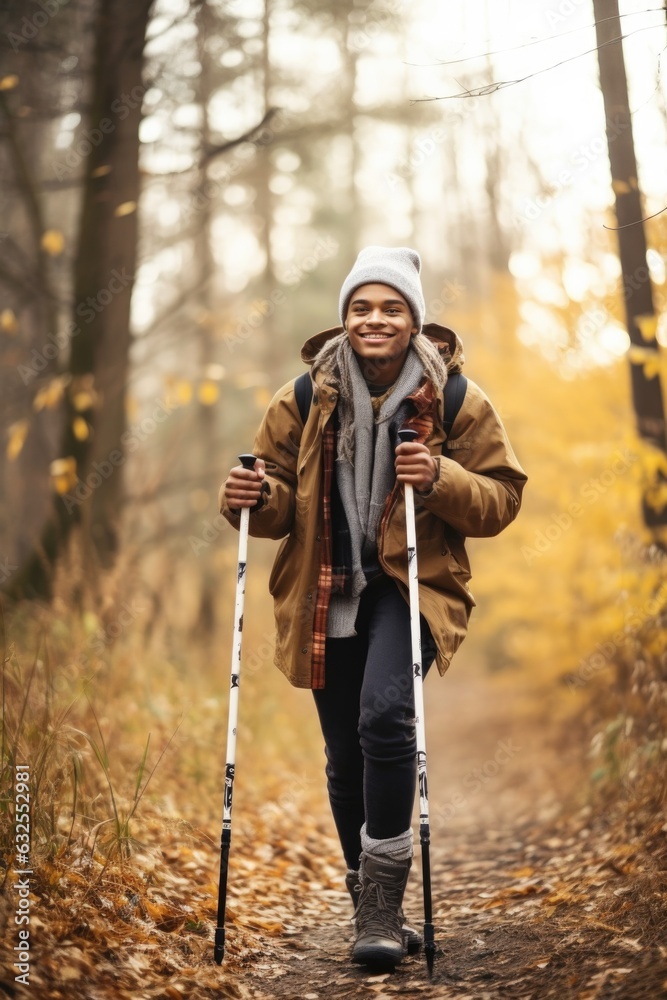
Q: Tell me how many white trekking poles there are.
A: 2